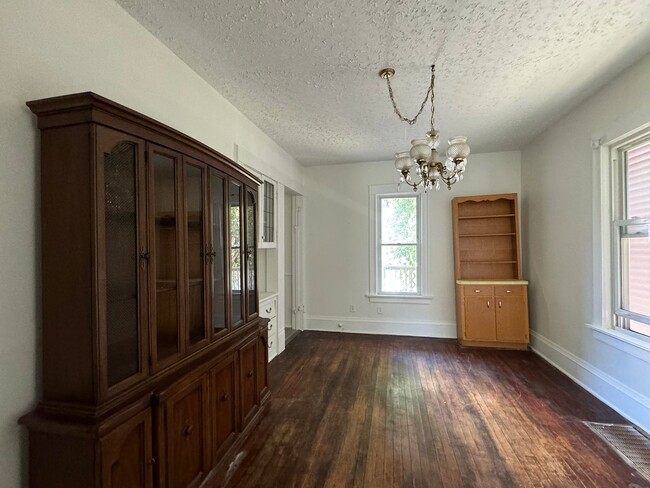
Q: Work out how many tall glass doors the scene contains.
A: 6